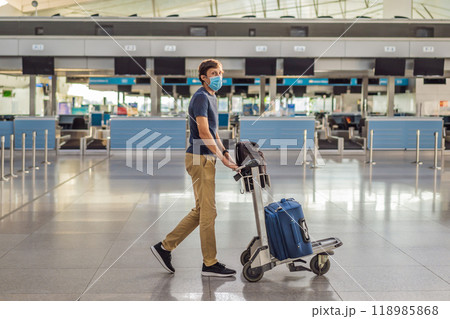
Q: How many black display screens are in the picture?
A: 7